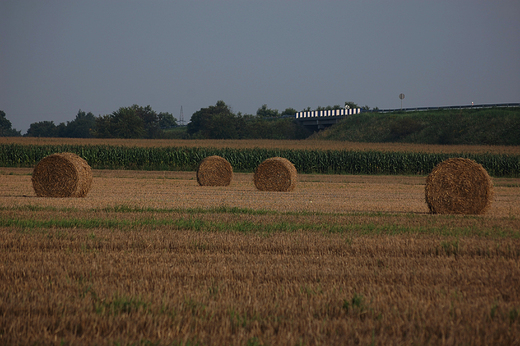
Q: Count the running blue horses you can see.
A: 0